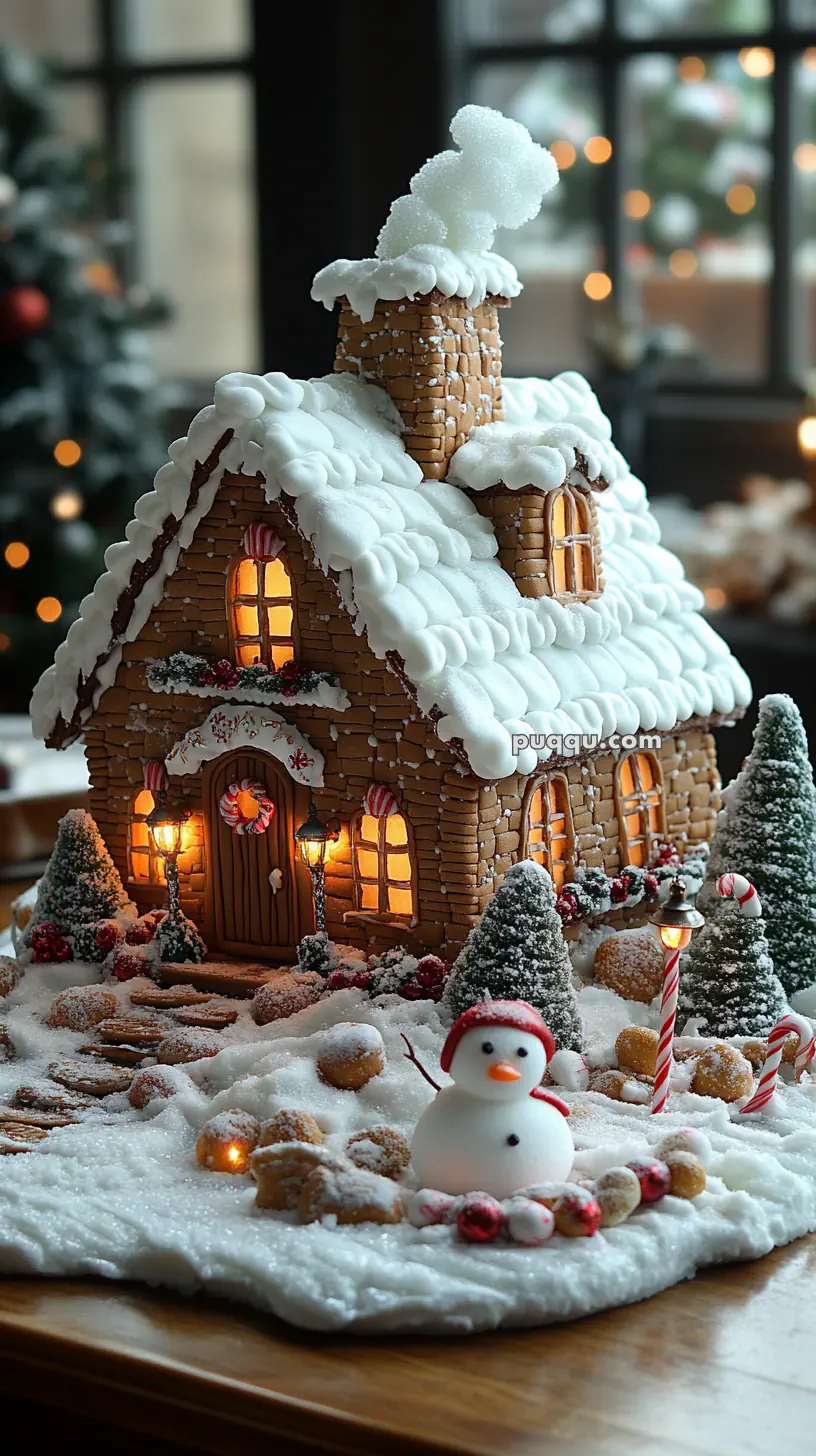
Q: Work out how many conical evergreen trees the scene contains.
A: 4